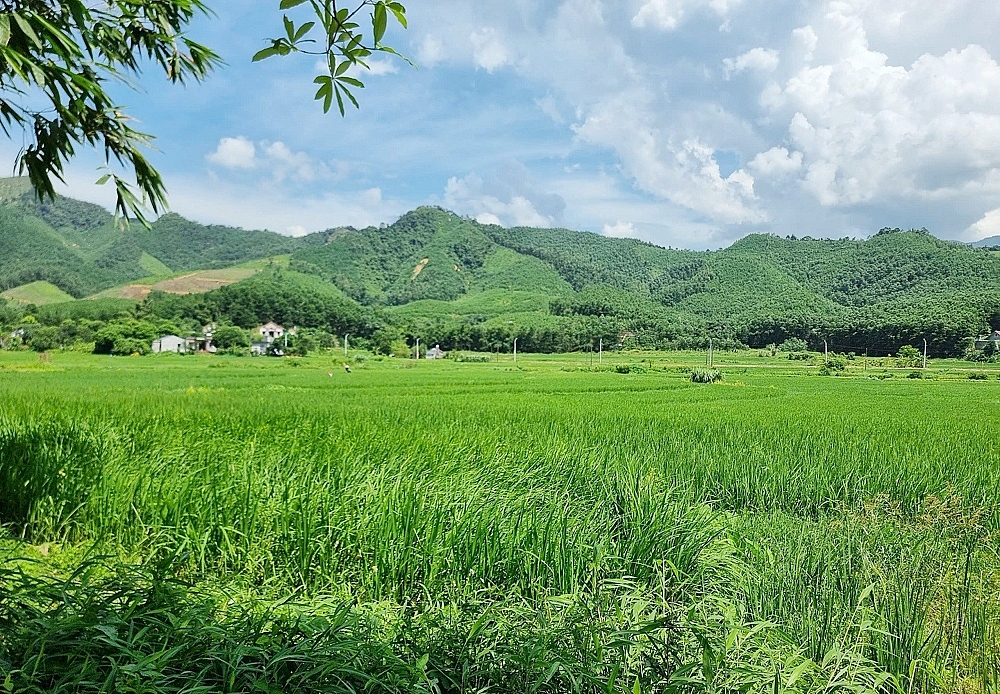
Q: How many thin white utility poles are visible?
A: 8